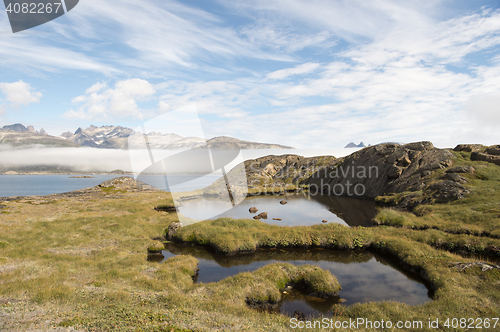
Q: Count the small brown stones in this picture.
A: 6